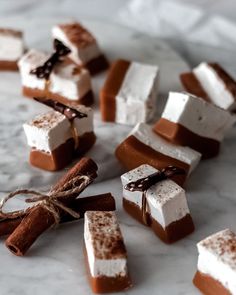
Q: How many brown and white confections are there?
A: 11